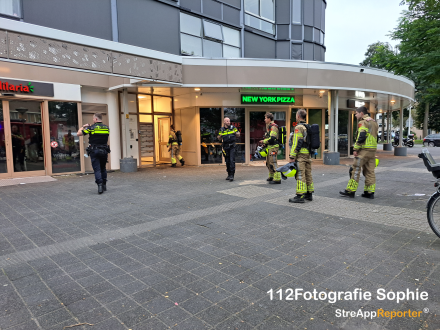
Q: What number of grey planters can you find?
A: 4